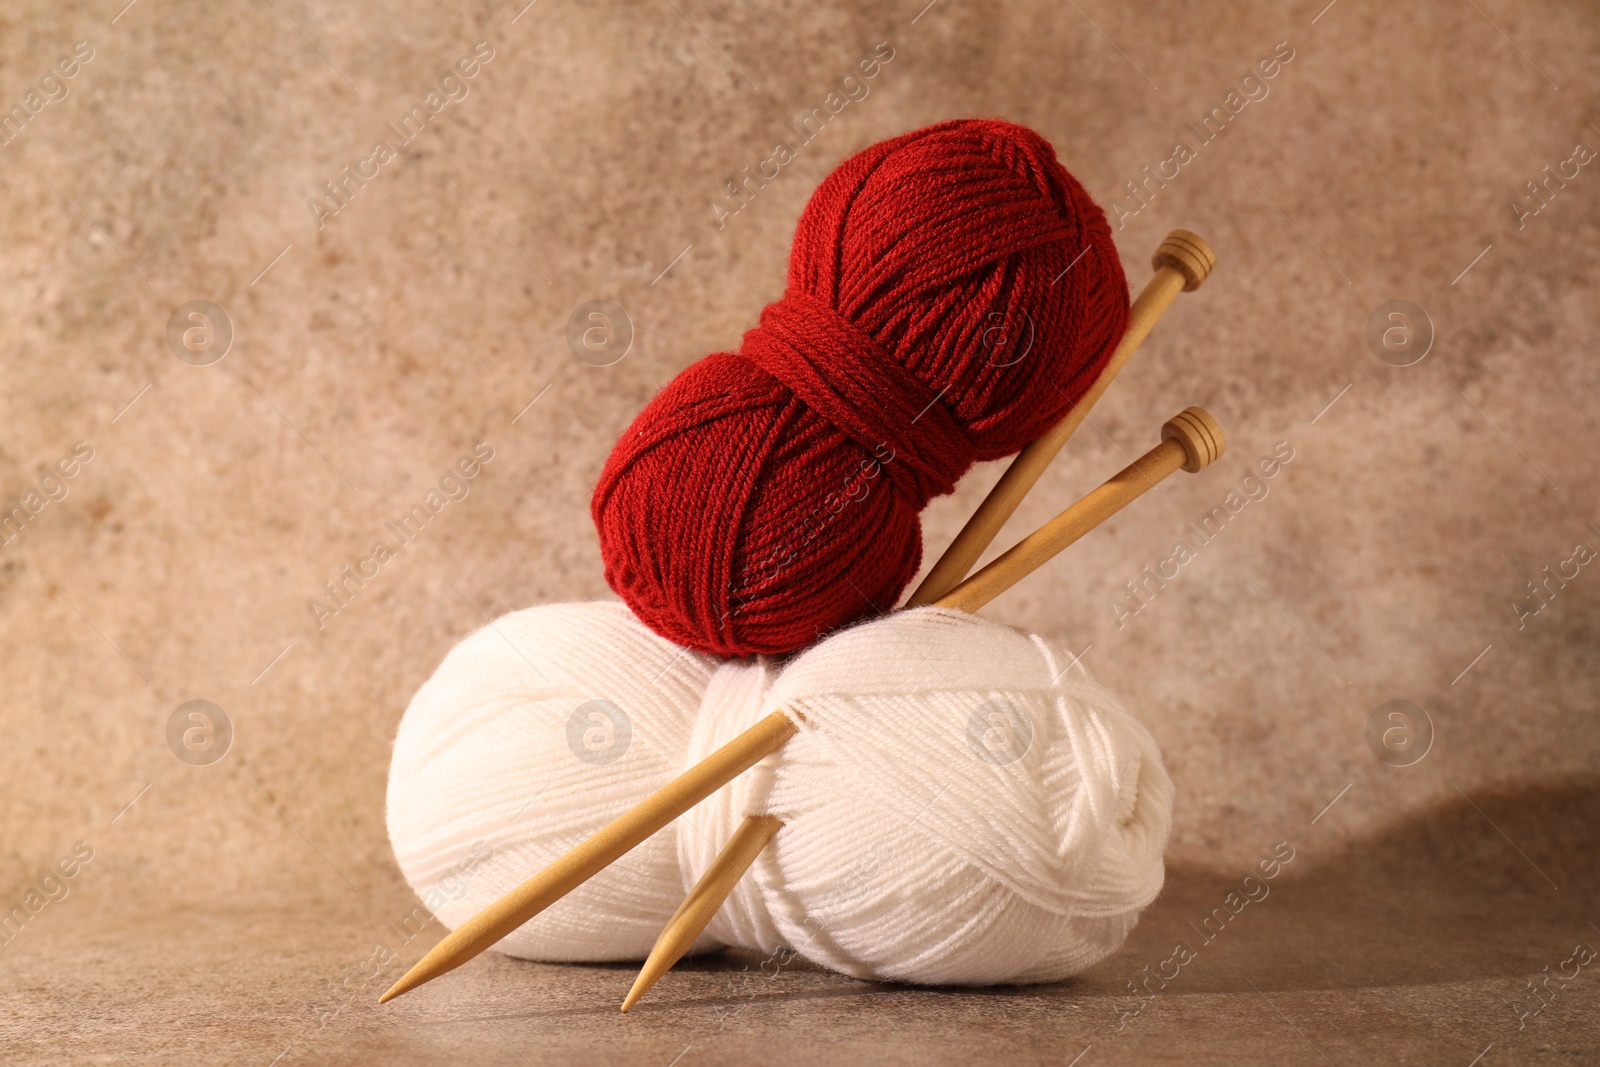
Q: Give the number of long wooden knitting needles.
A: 2